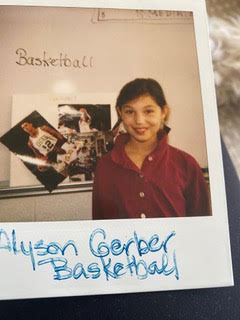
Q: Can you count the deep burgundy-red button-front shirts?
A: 1